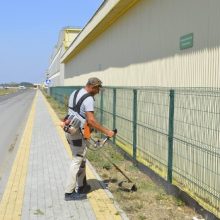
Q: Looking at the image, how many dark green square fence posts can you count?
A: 4